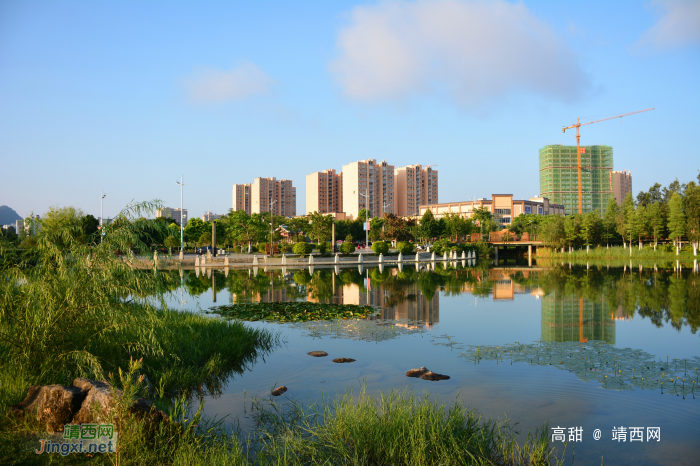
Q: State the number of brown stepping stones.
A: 5